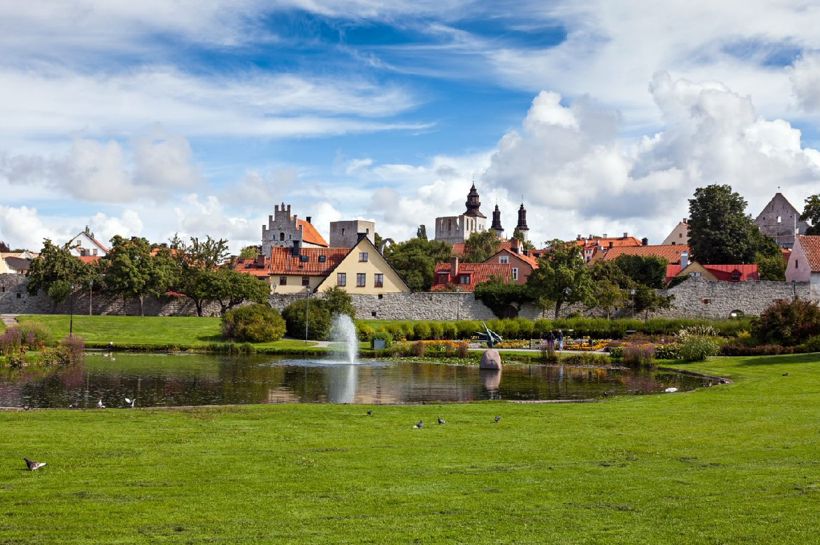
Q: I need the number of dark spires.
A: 3